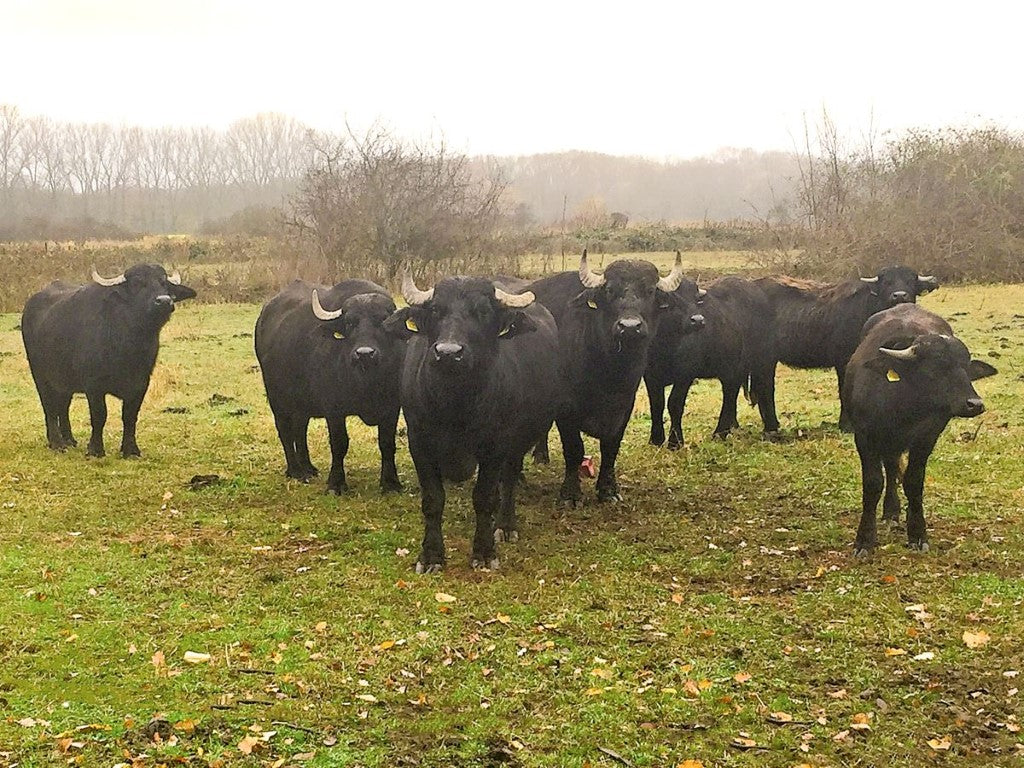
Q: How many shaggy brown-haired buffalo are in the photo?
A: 1